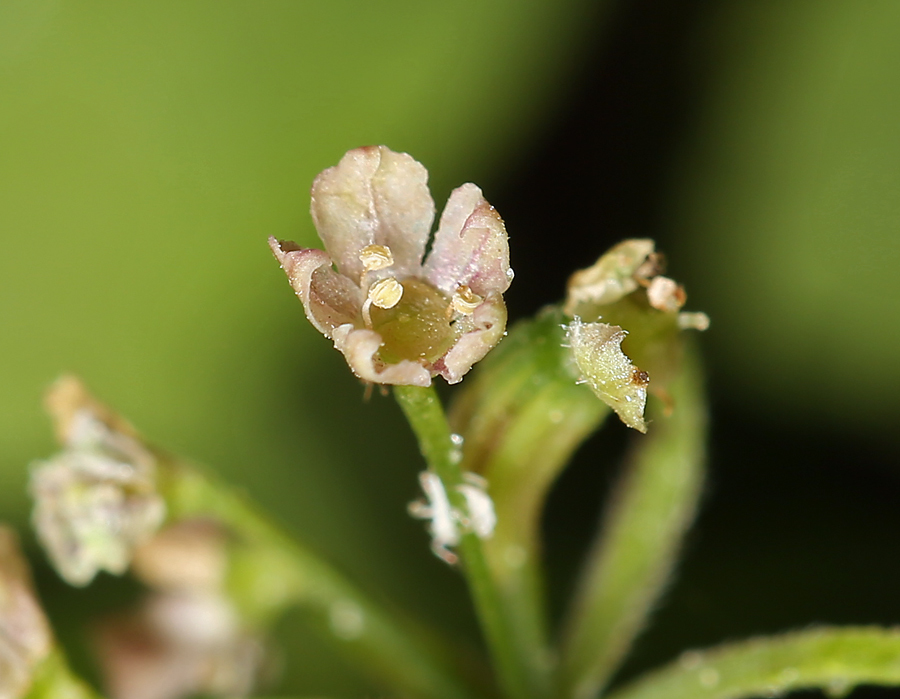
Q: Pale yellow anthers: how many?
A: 3